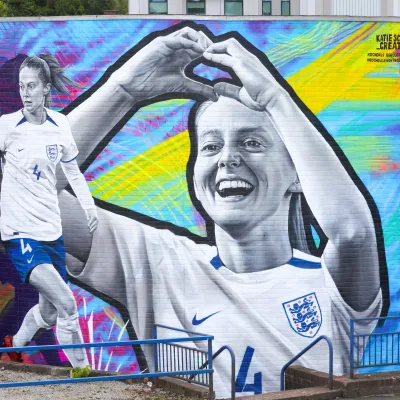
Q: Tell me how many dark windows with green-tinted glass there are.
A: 5